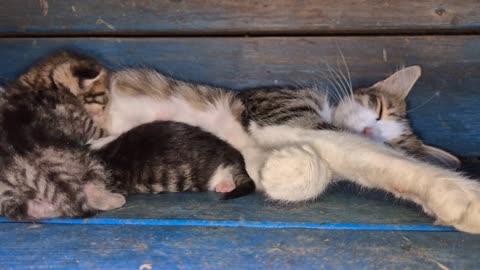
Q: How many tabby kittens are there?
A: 3